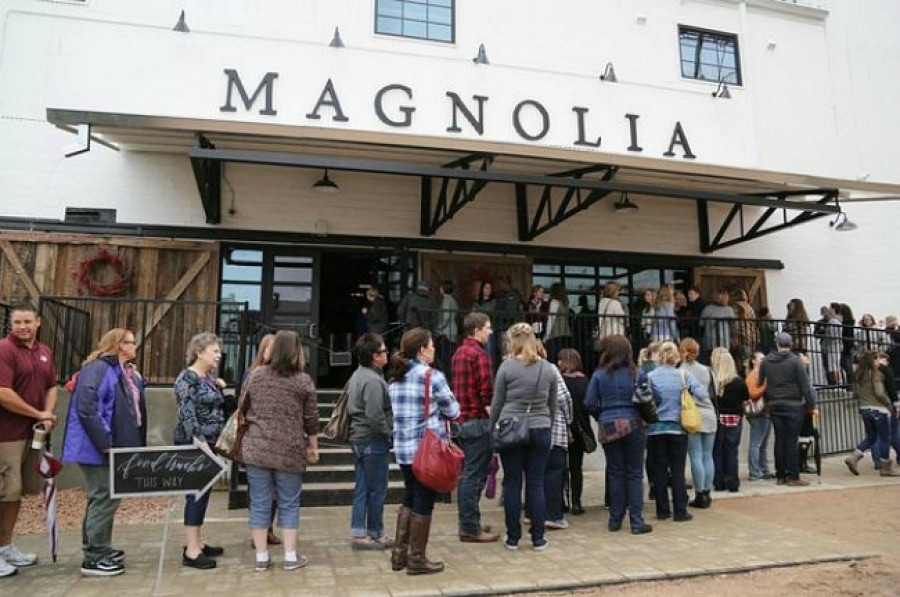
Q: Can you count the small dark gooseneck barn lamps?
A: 8